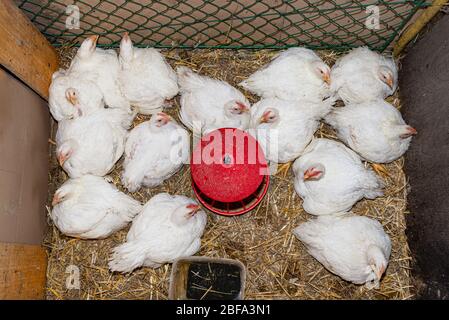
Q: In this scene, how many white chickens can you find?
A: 14